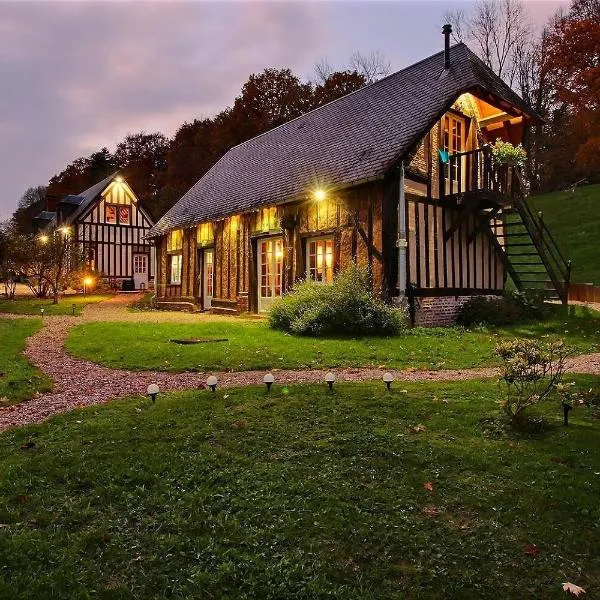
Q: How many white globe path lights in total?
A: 5